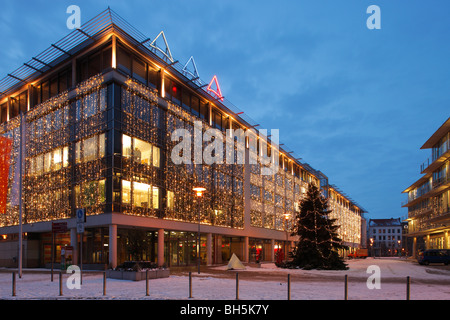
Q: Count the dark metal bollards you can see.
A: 9